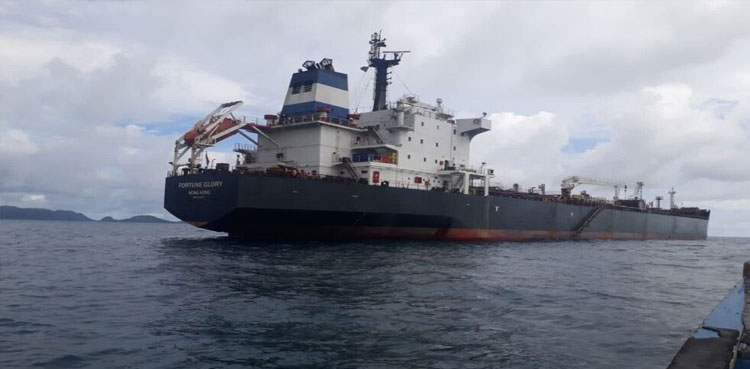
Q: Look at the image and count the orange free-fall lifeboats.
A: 1